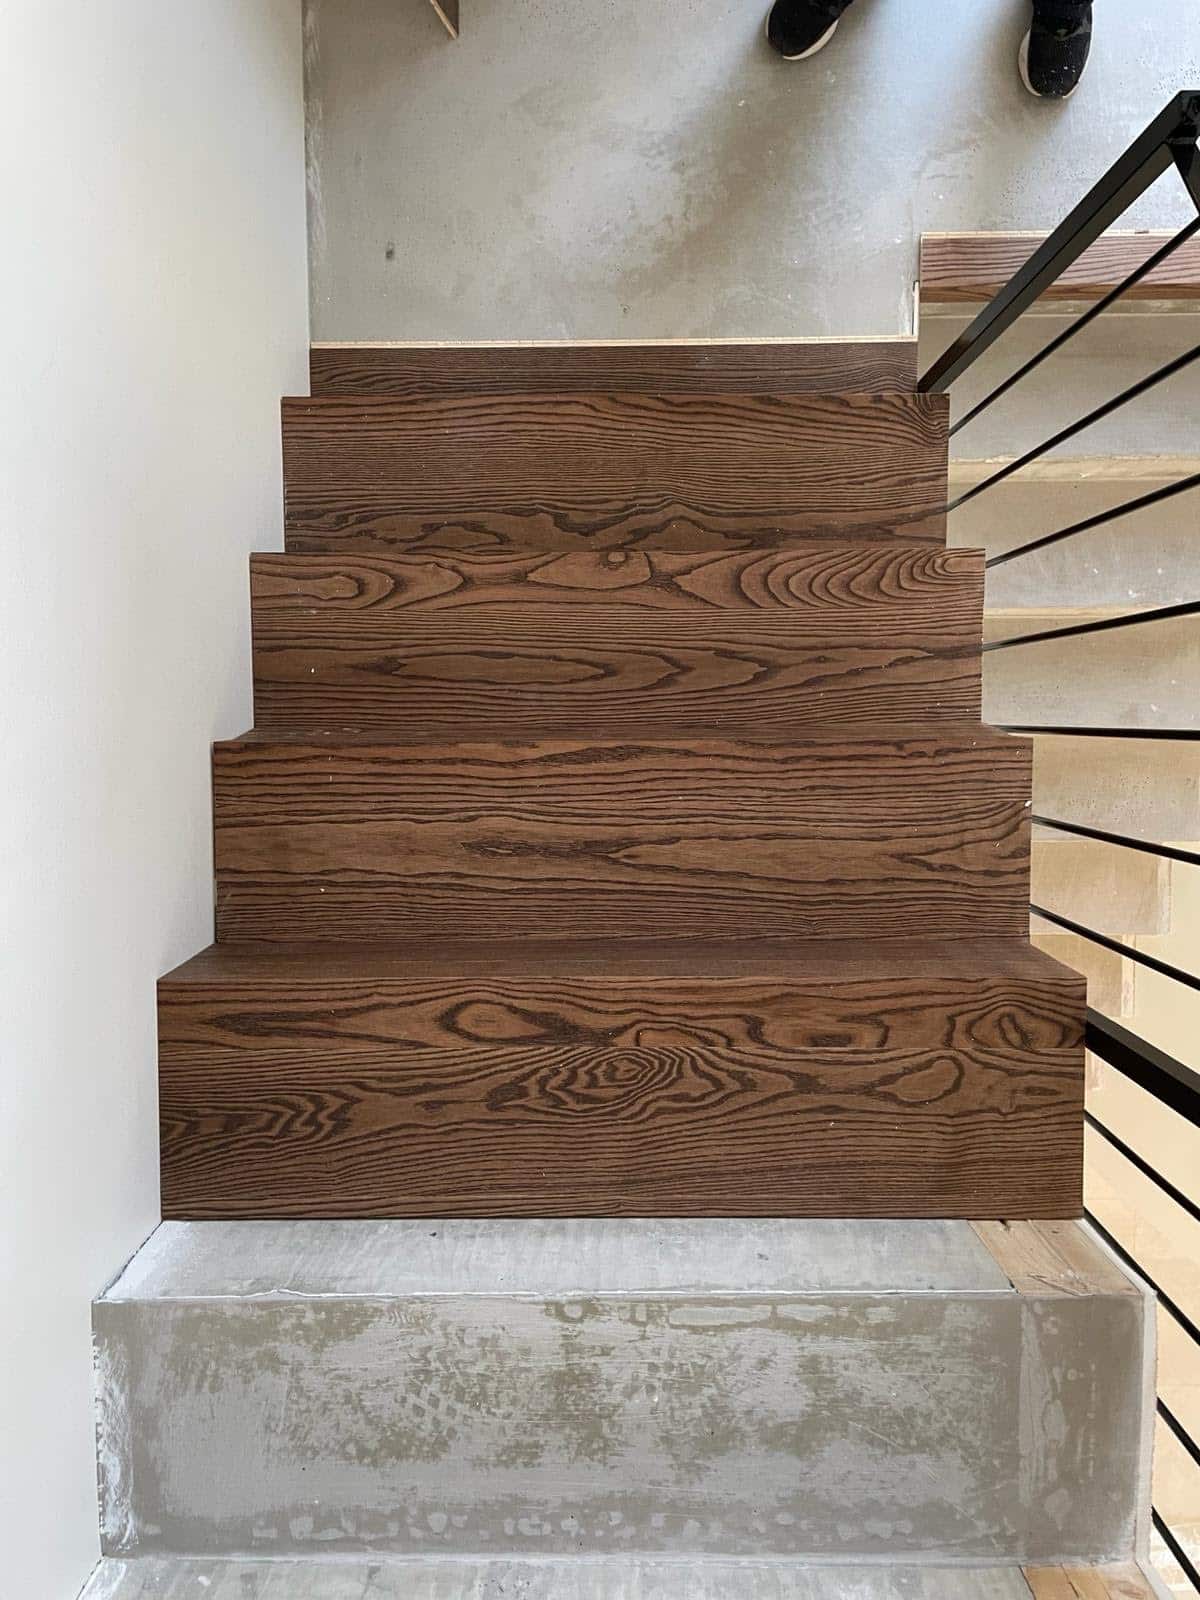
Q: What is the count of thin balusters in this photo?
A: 11